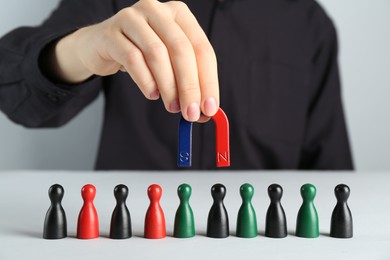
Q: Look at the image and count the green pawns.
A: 3